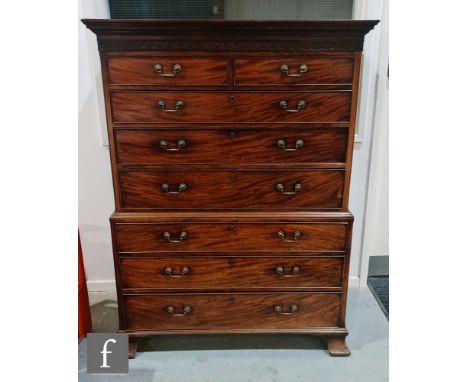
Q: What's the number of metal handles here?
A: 14